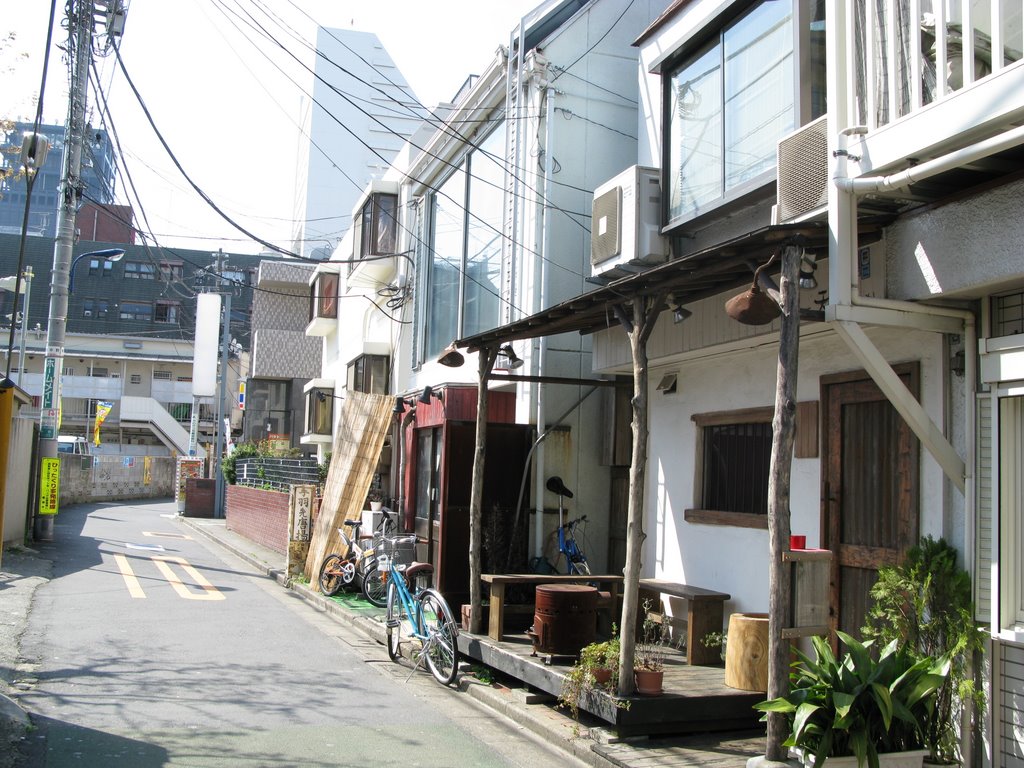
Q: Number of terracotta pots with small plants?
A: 2